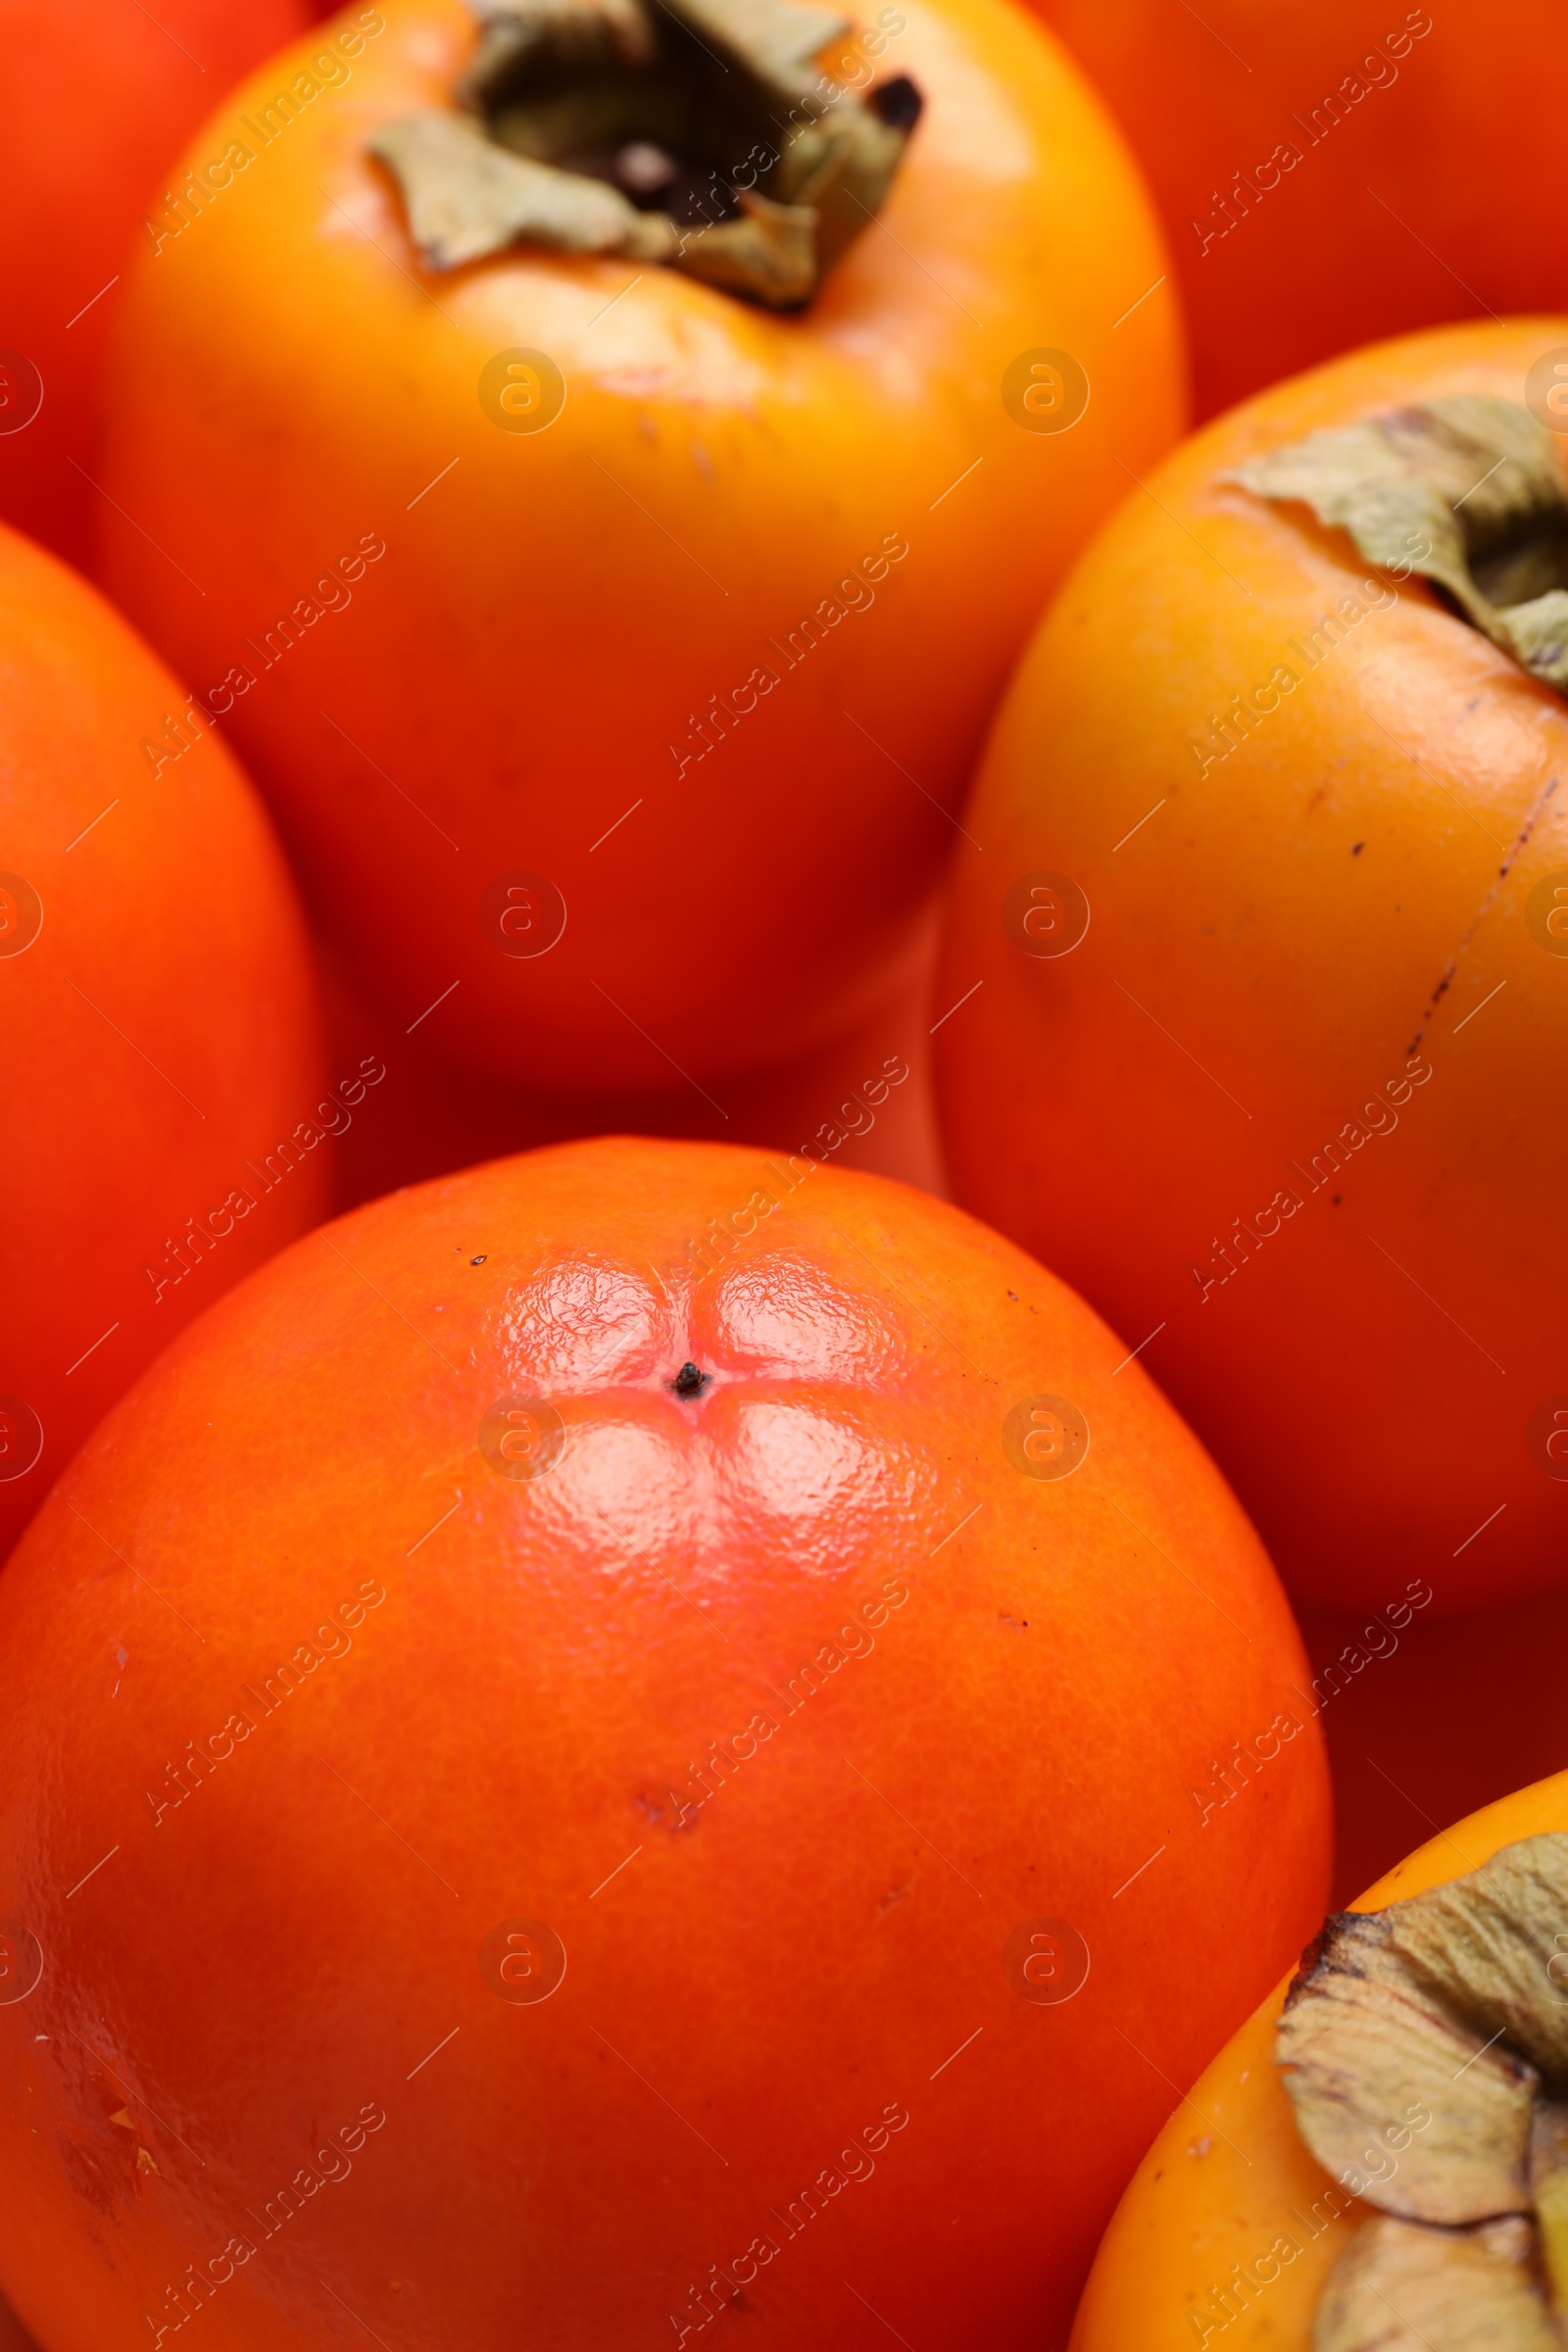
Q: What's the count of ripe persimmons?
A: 7